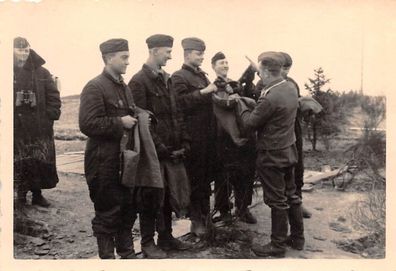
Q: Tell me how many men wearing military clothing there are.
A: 7